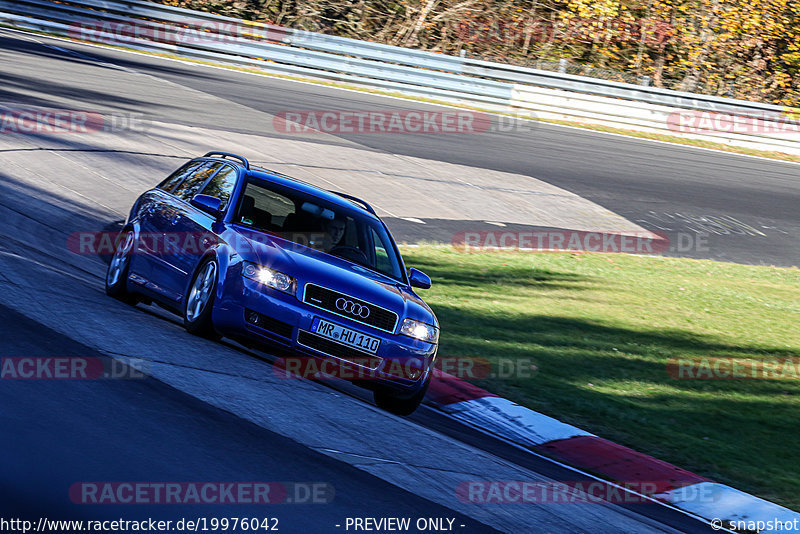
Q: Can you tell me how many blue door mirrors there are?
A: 2